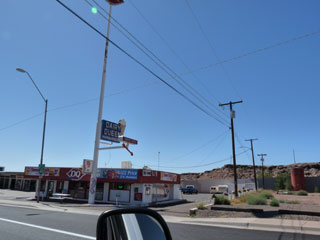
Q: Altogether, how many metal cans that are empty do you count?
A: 0